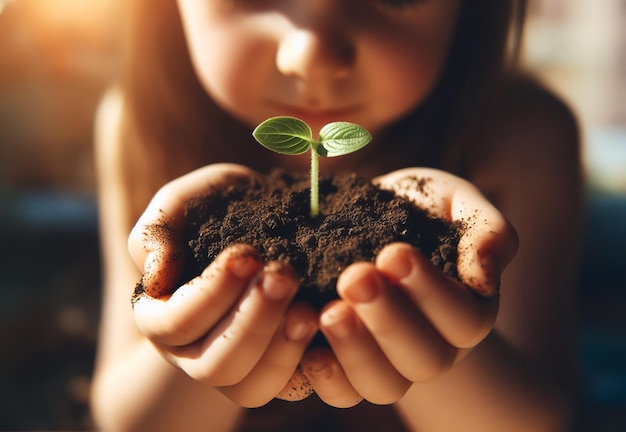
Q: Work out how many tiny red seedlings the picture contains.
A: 0